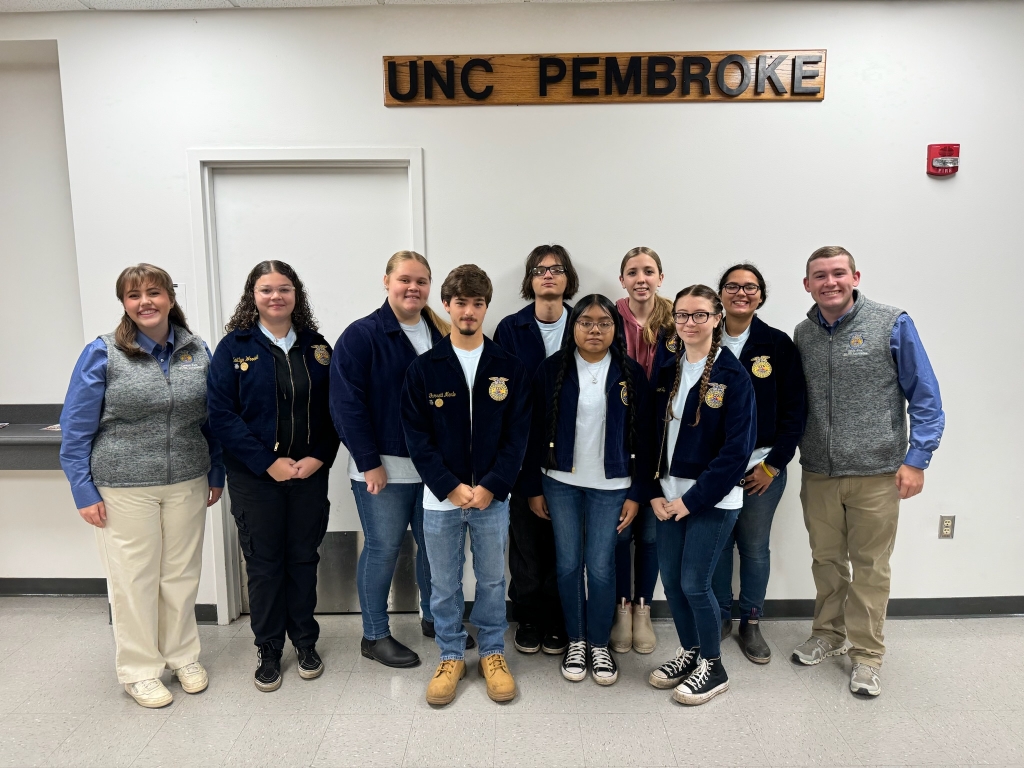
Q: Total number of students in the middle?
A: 8